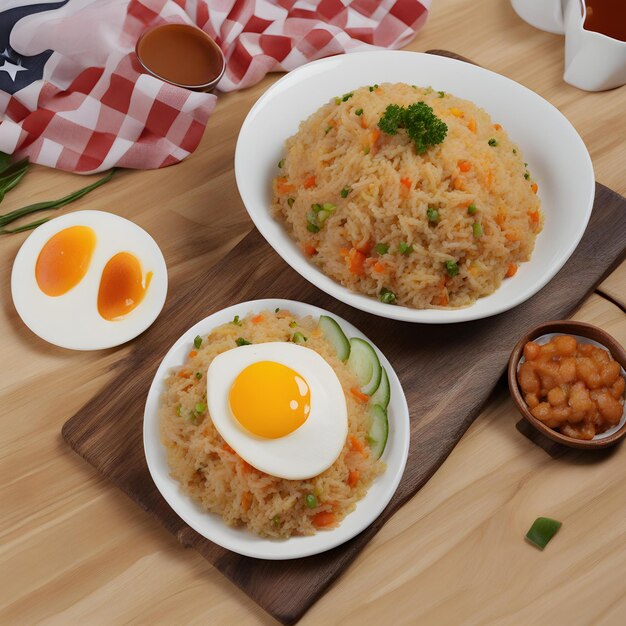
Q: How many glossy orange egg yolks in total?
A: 3